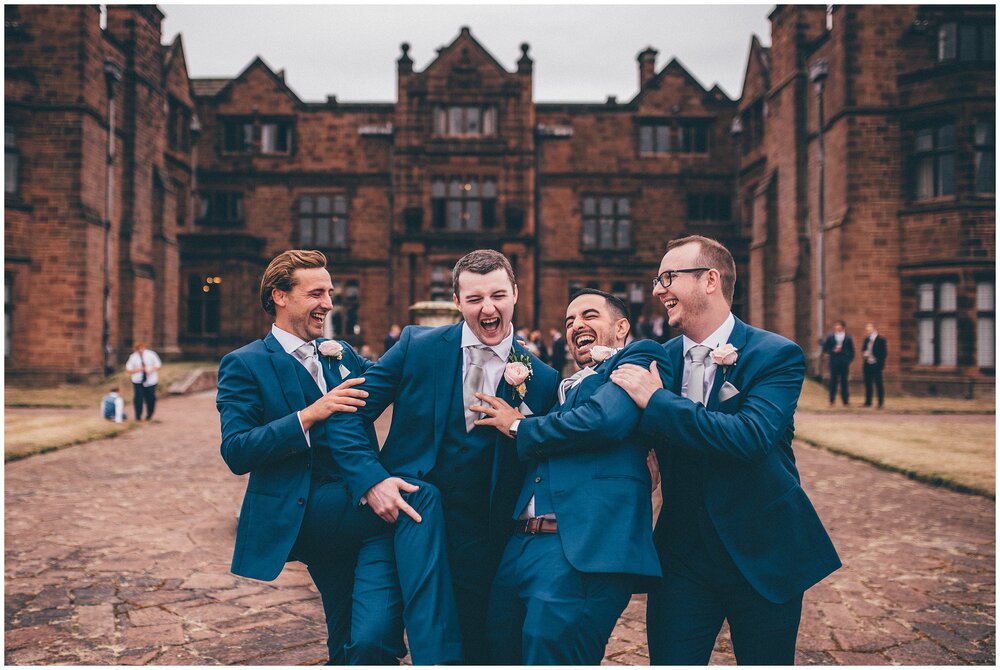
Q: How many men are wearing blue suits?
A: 4